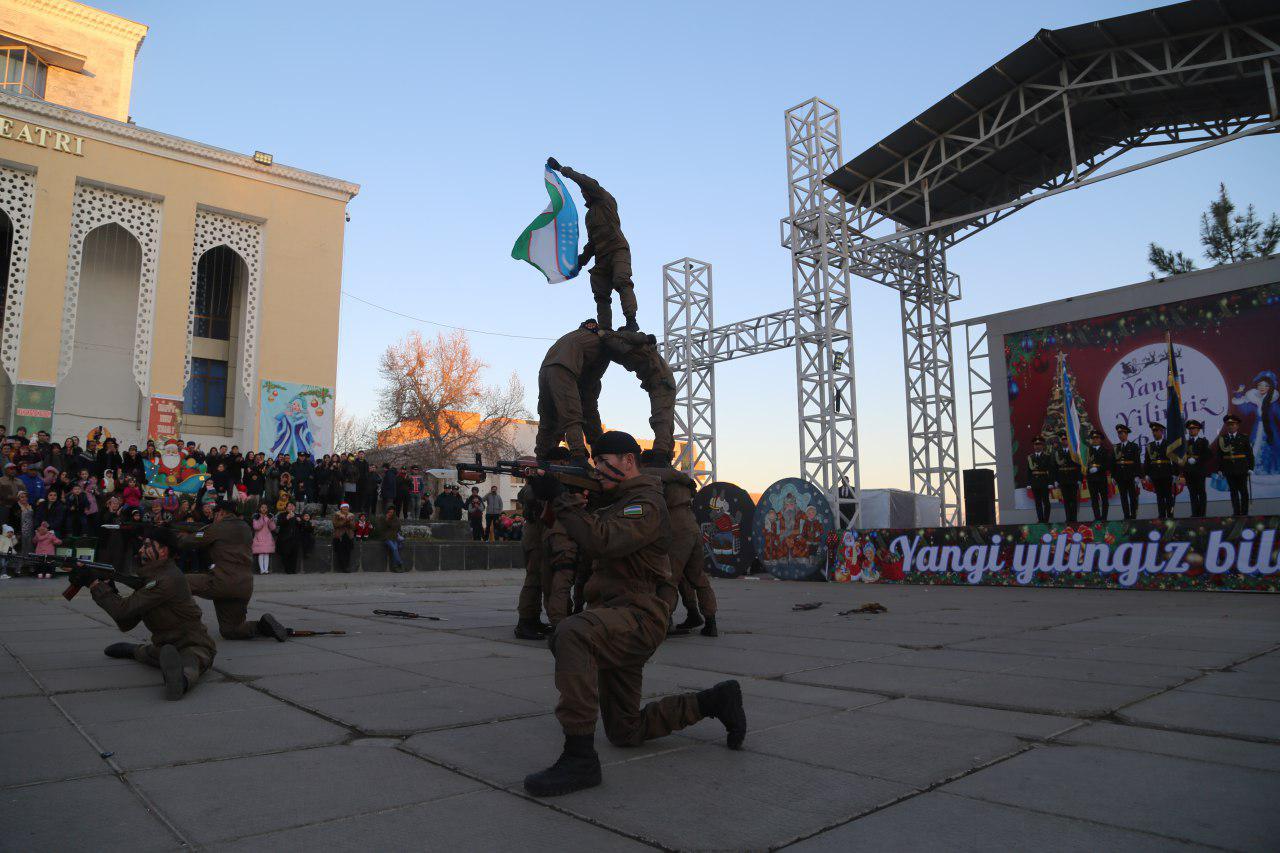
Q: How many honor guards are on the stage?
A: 7